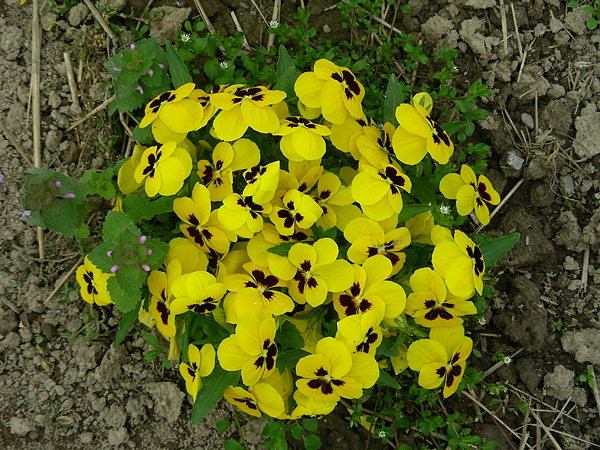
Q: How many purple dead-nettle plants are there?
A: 3